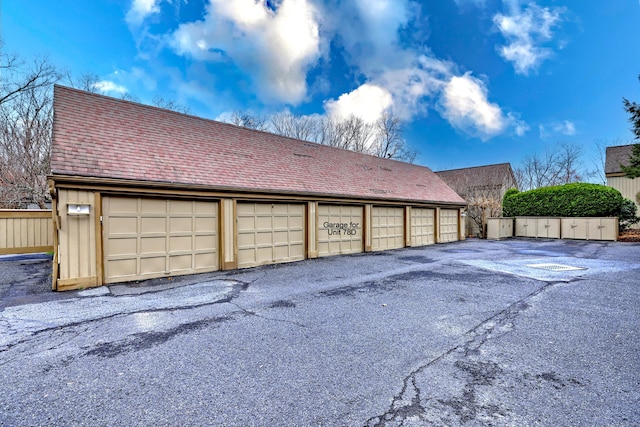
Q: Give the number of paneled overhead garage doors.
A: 6